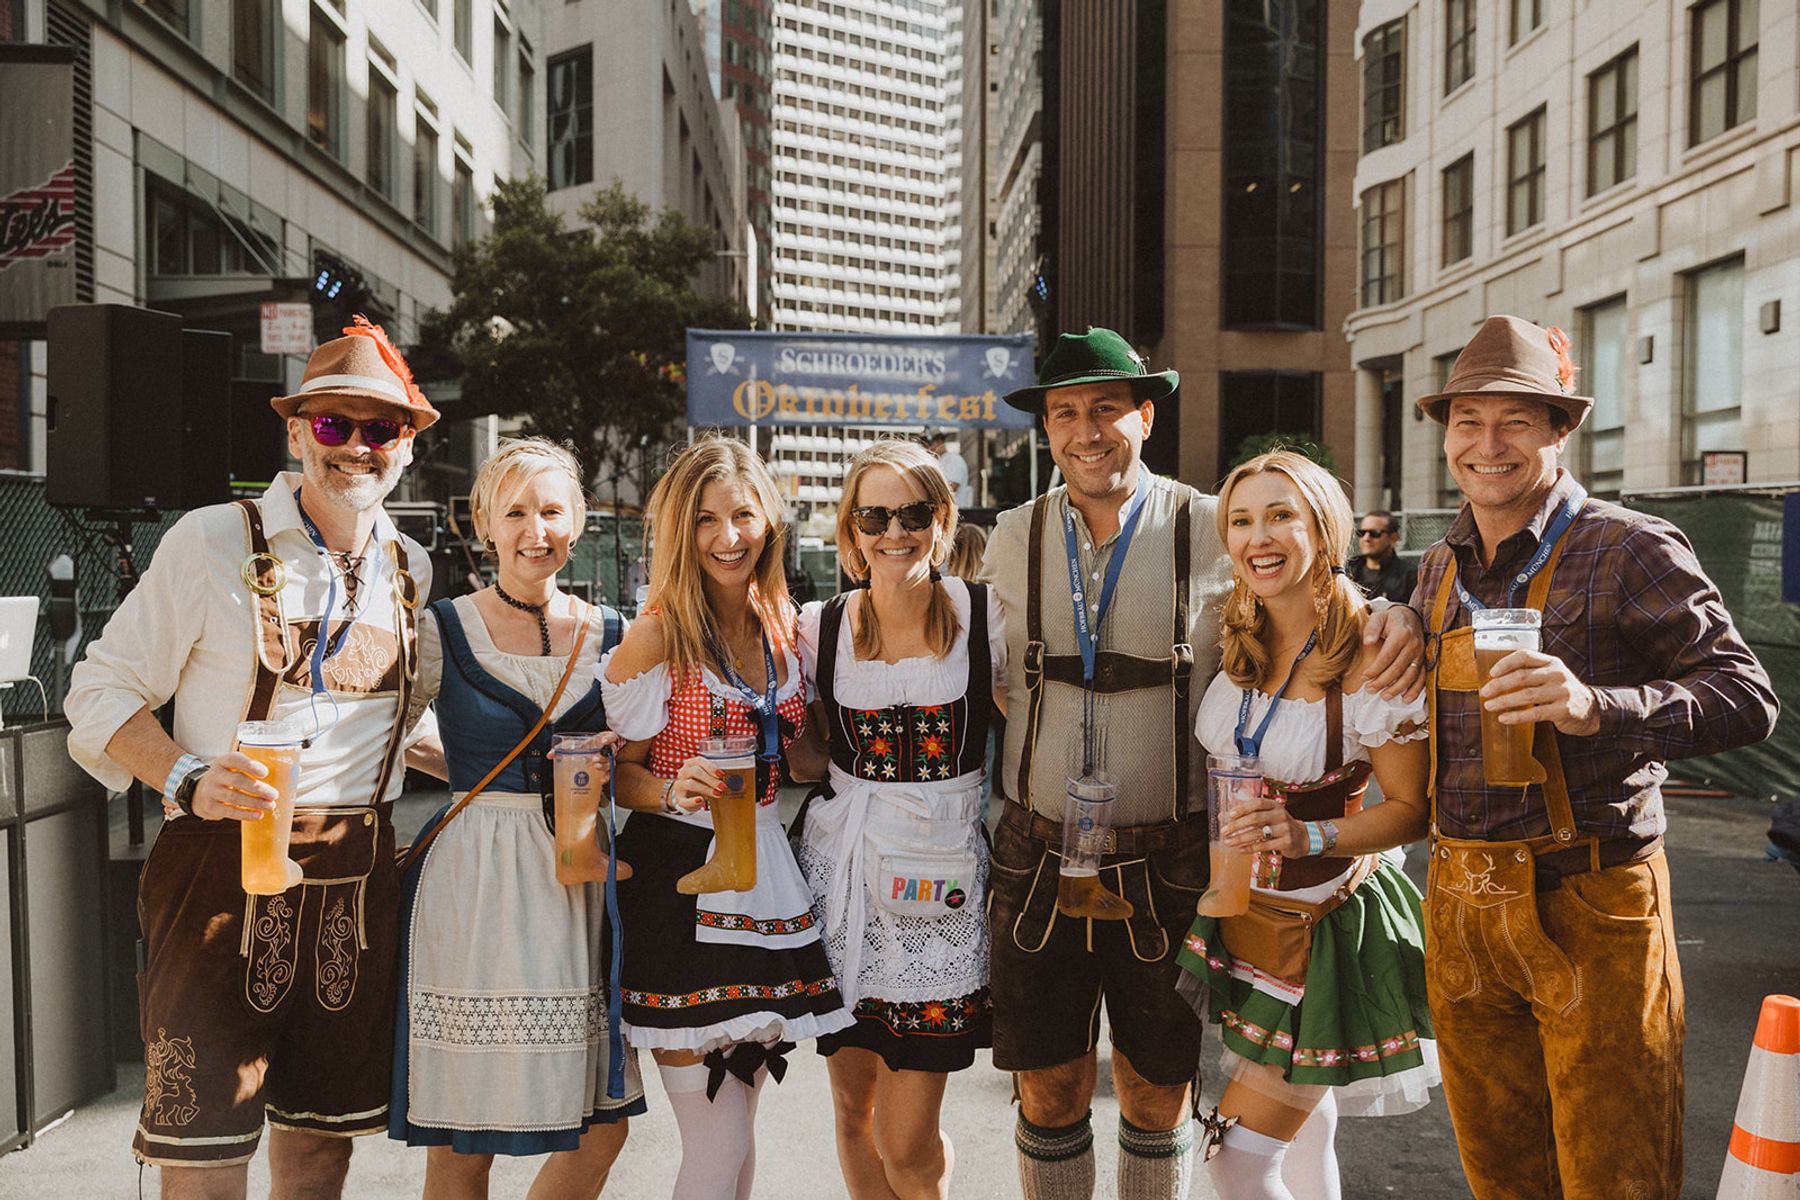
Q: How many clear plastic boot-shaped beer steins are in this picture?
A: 6